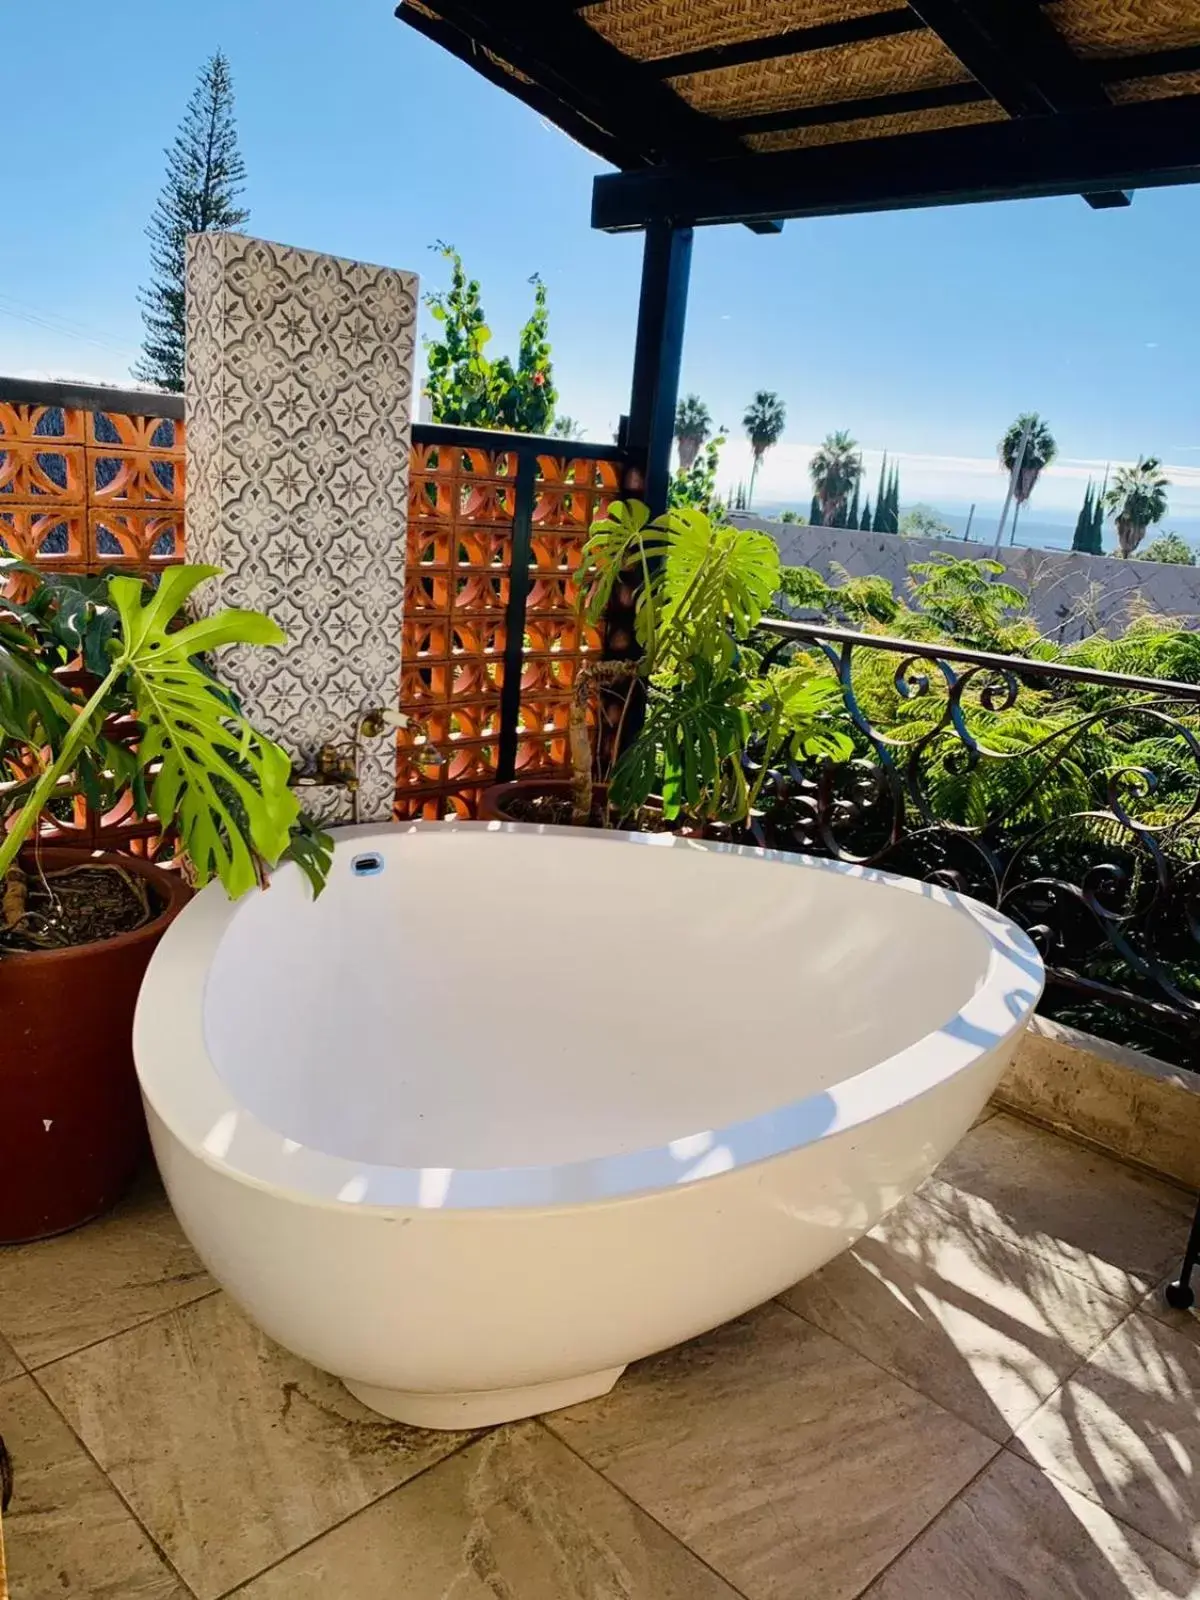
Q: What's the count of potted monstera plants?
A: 2